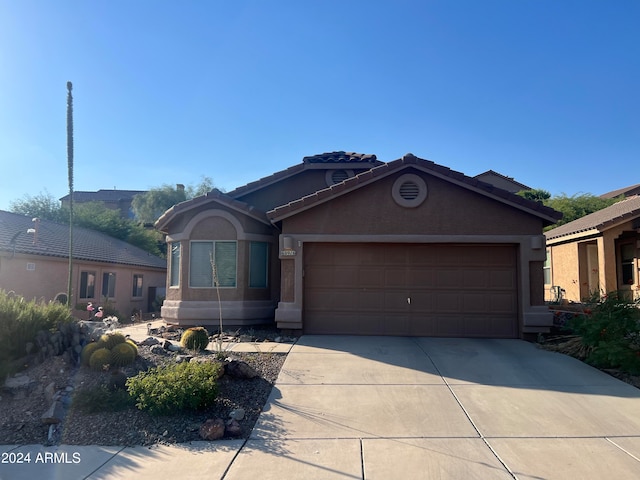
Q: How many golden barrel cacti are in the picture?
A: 6